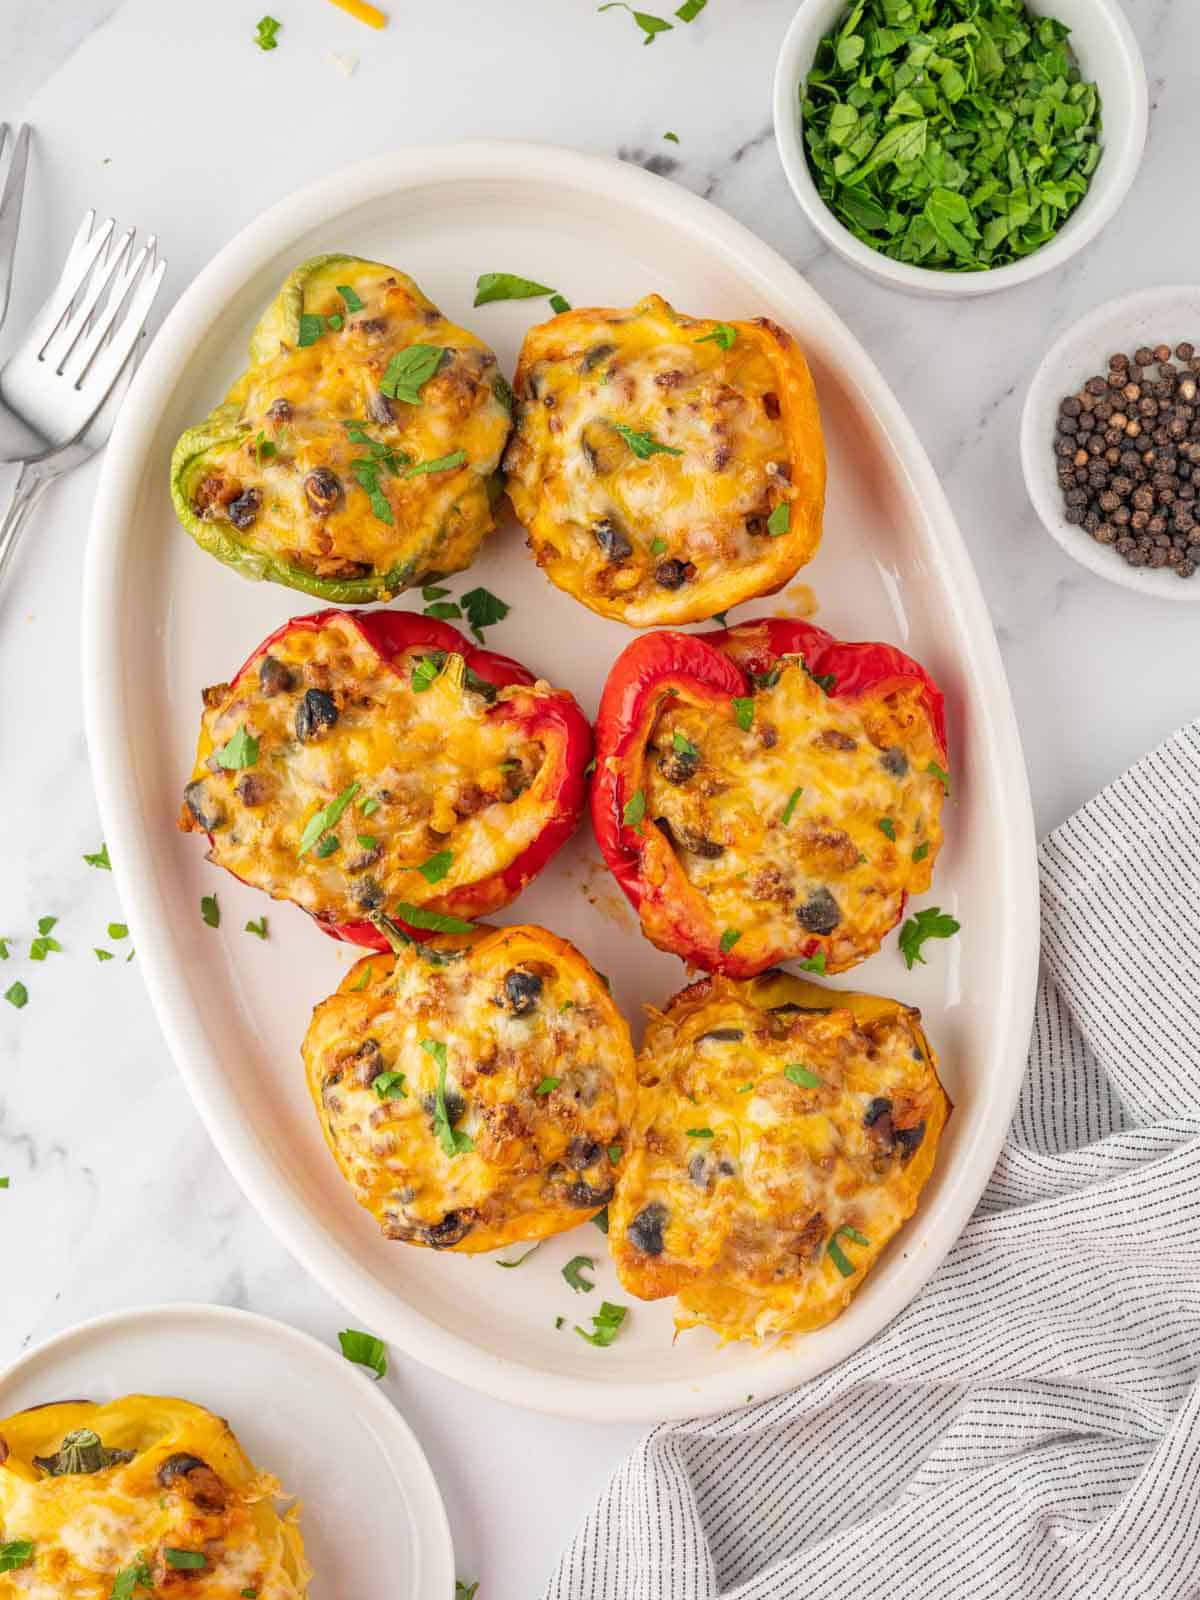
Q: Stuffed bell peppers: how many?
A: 7